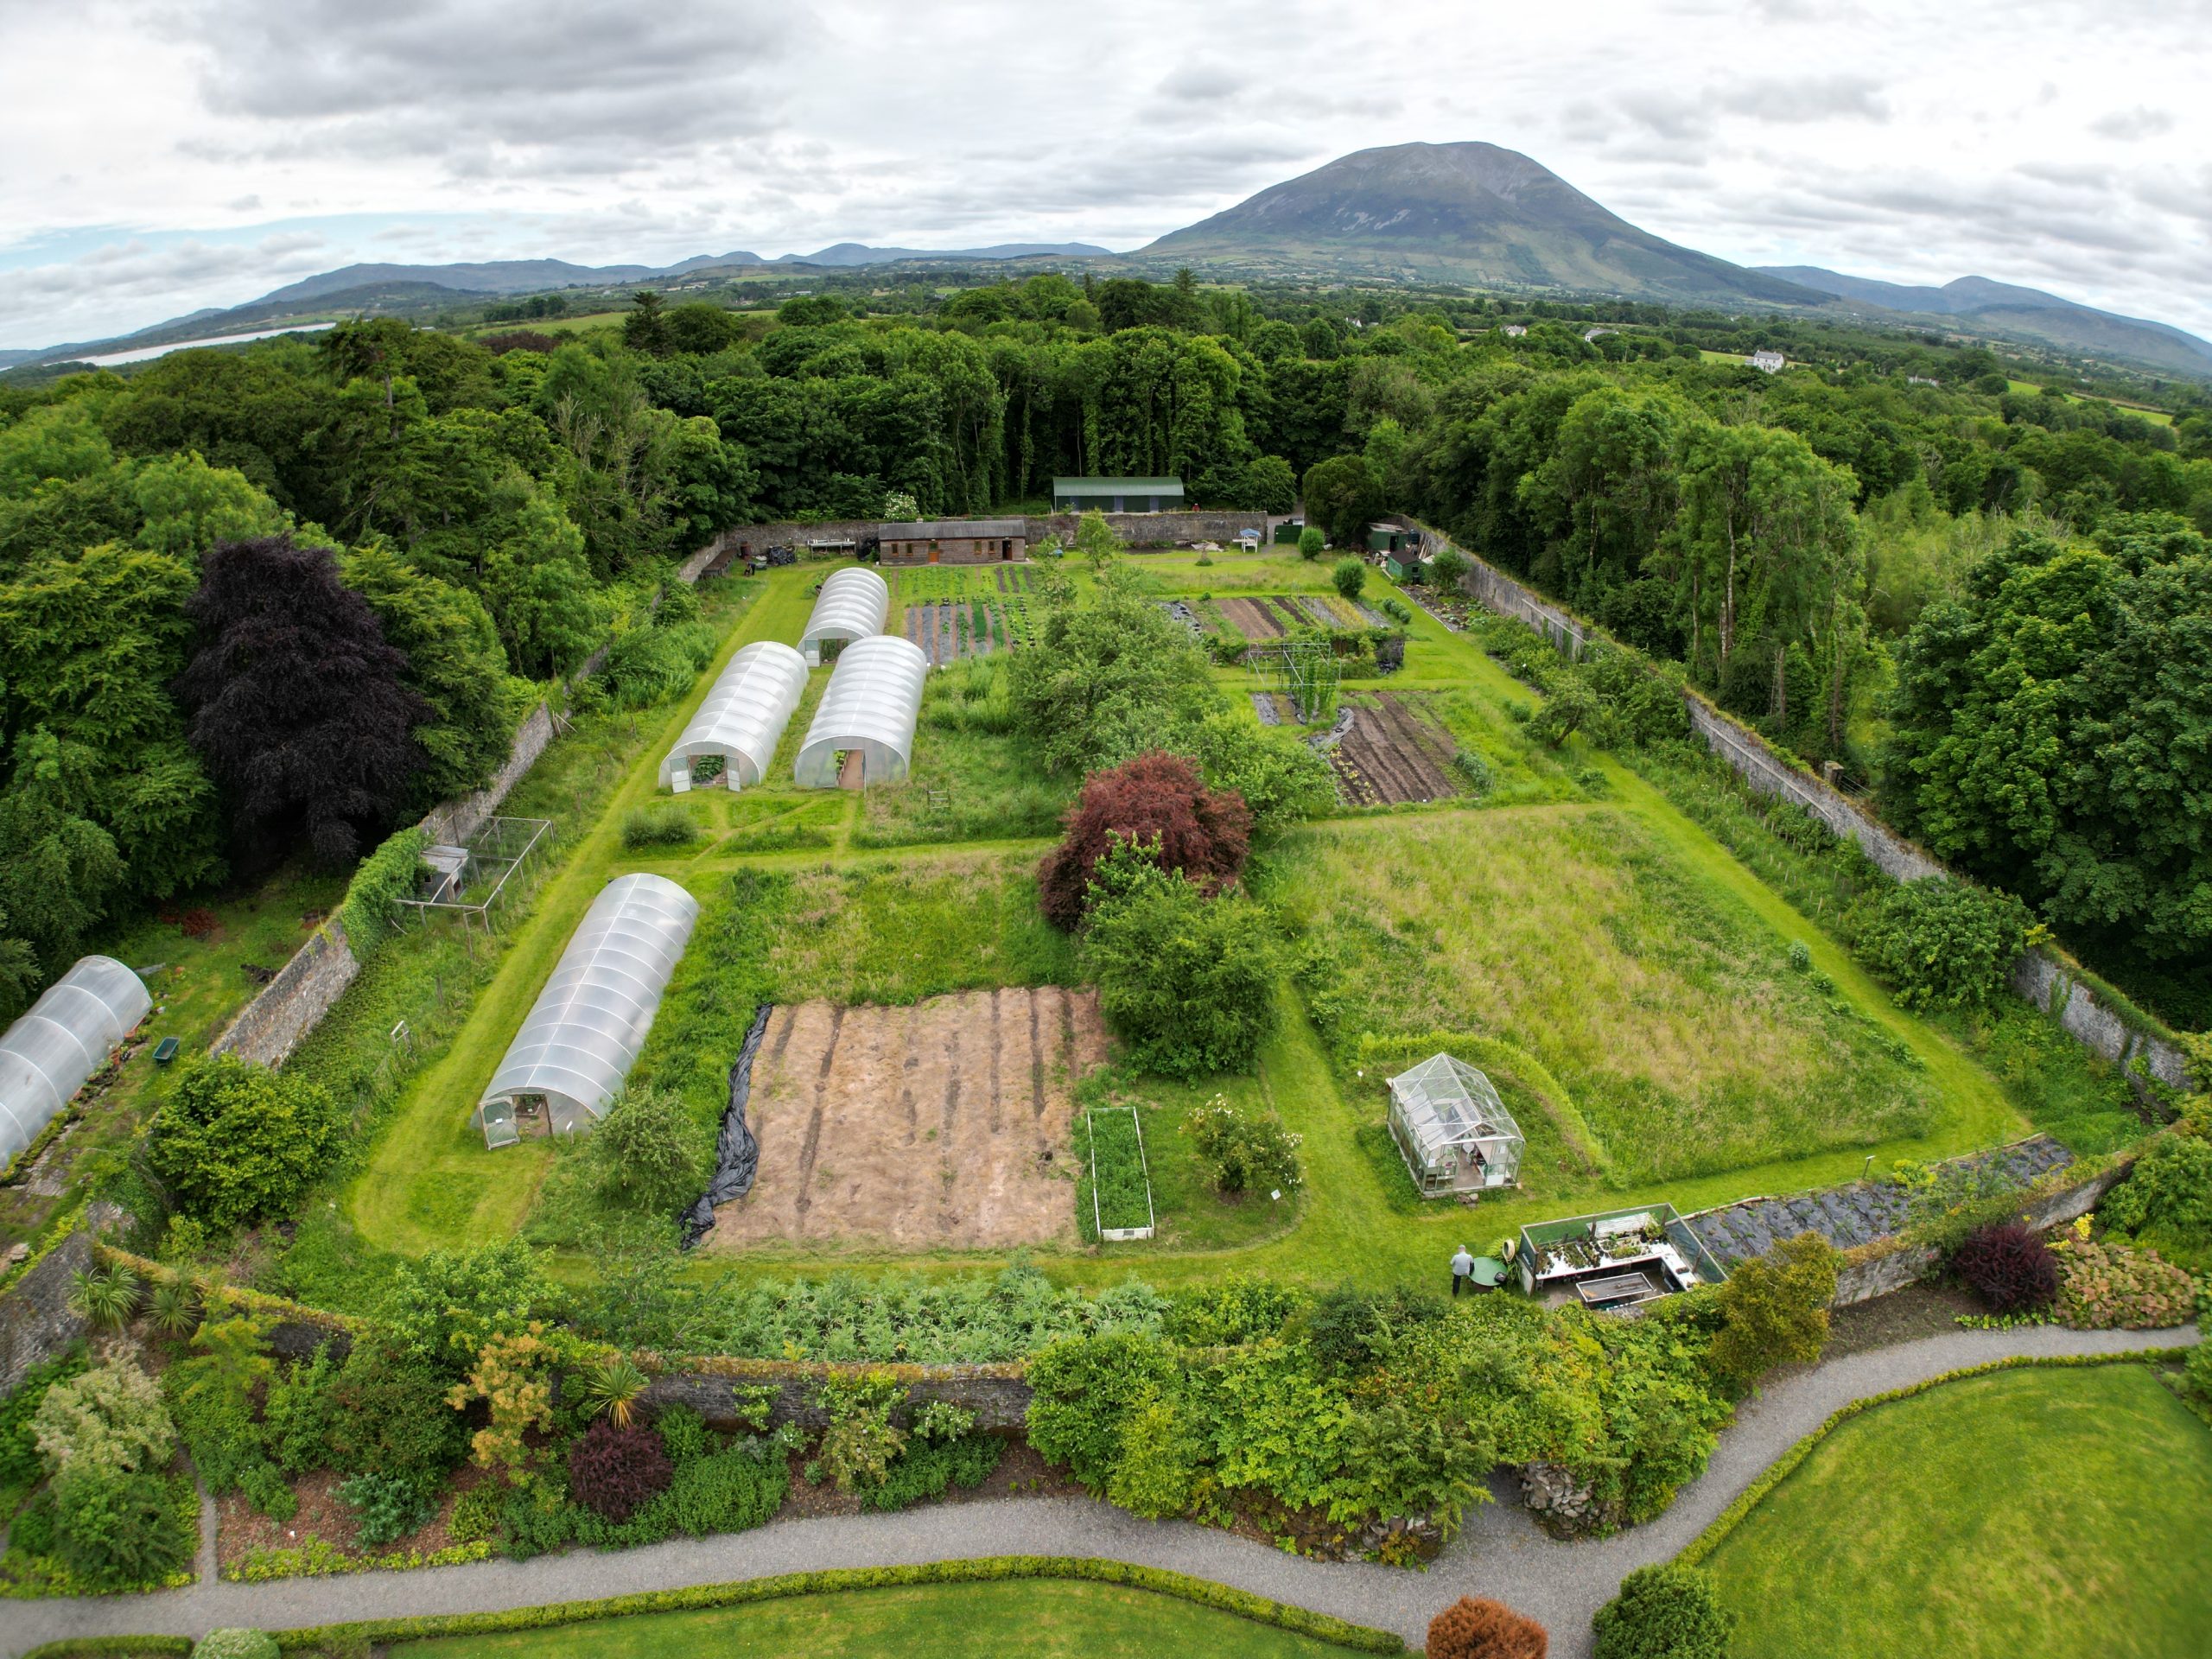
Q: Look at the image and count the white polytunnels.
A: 5